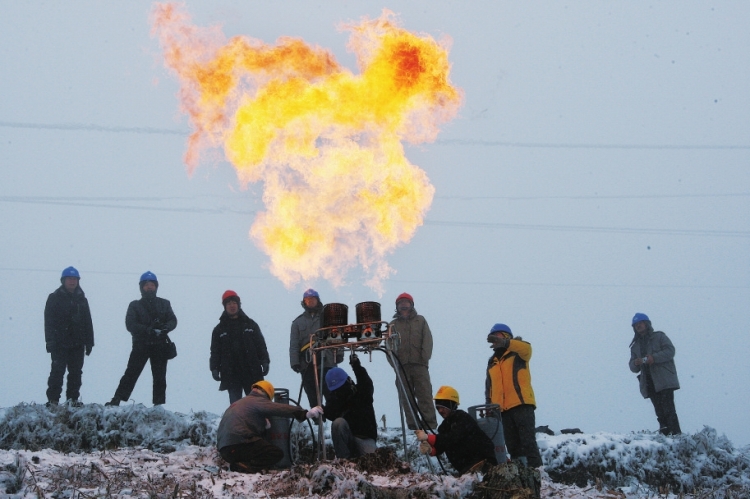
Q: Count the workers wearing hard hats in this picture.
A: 10